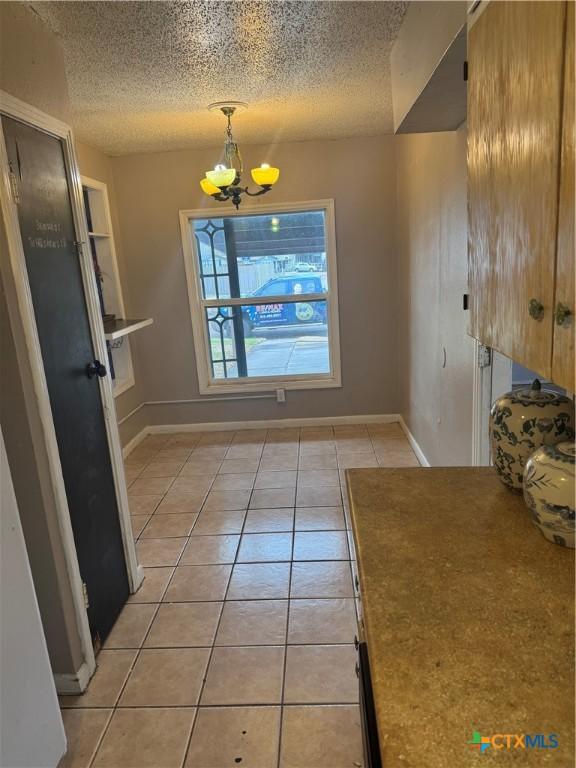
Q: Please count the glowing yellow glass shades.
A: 3